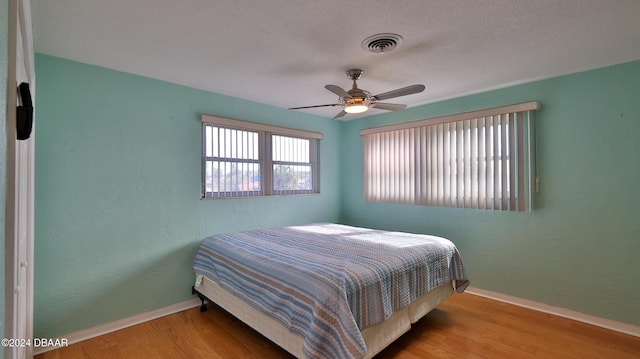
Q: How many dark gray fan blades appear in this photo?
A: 5